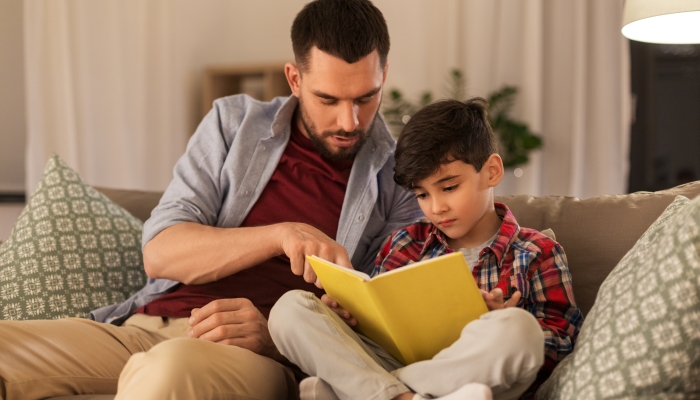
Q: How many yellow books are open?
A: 1